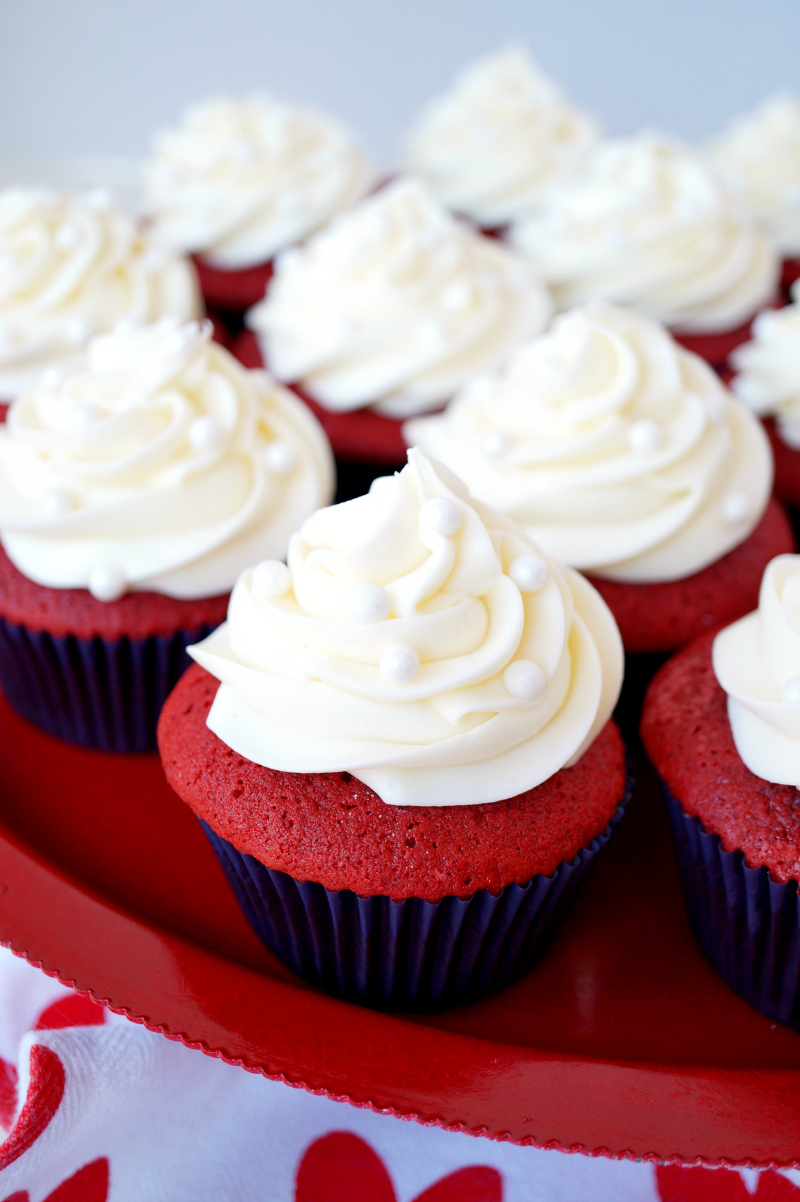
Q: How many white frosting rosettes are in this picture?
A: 11